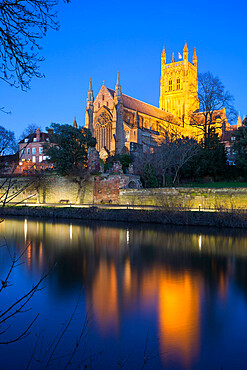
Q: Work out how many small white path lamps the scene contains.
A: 4